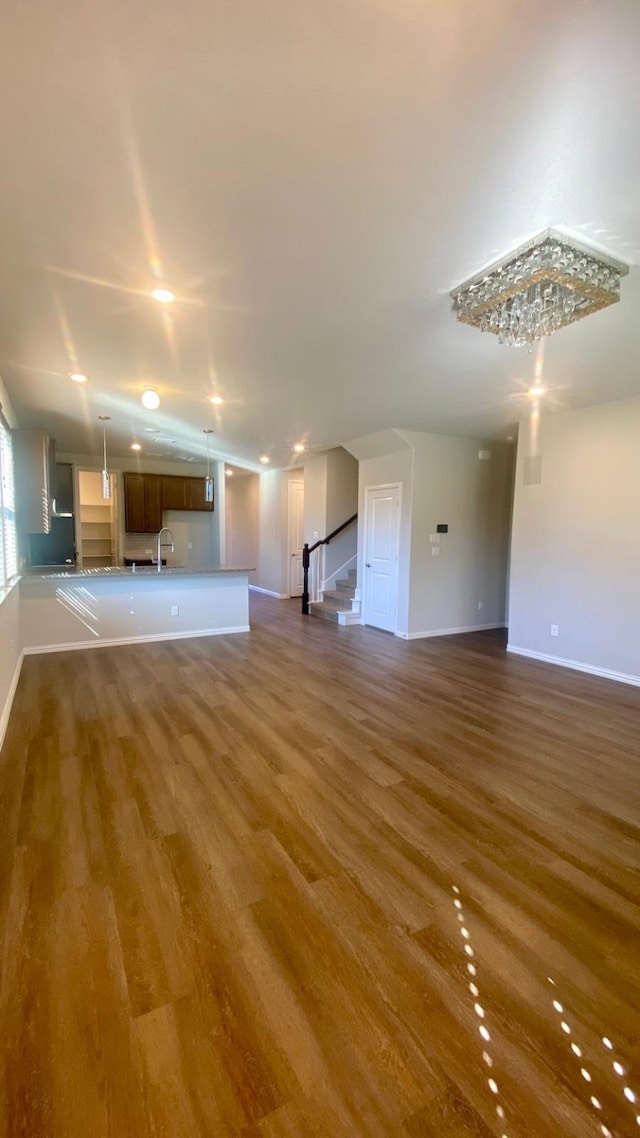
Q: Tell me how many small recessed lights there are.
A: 8